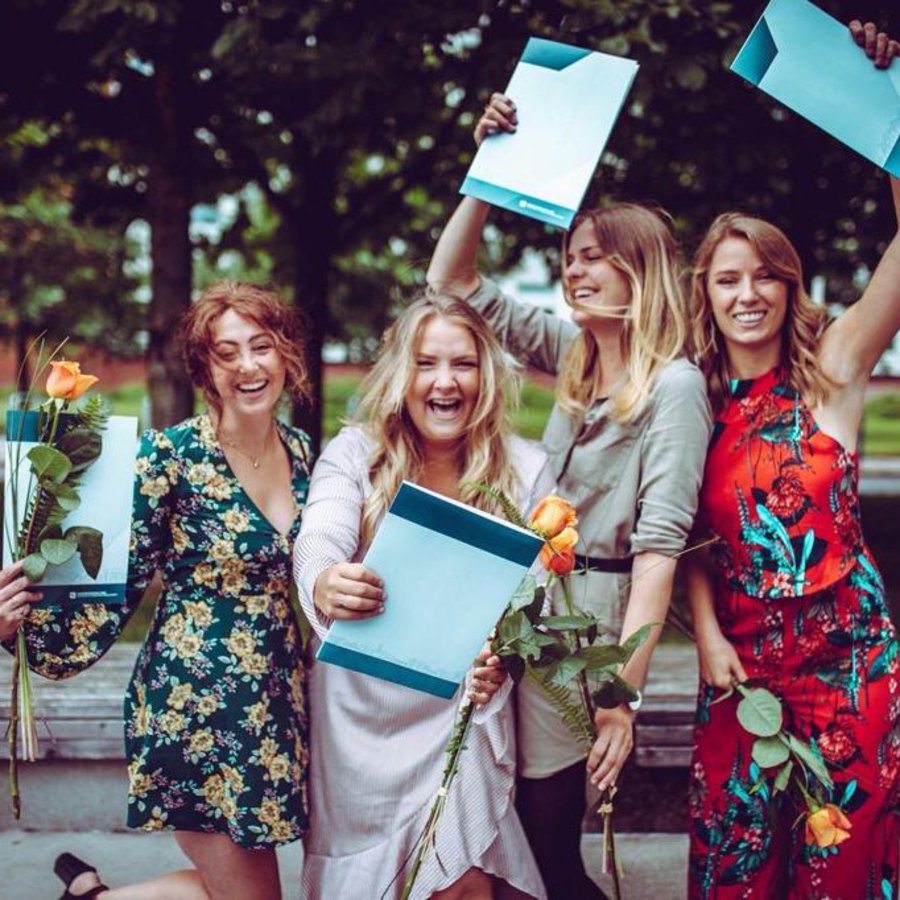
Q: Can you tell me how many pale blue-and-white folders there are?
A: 4